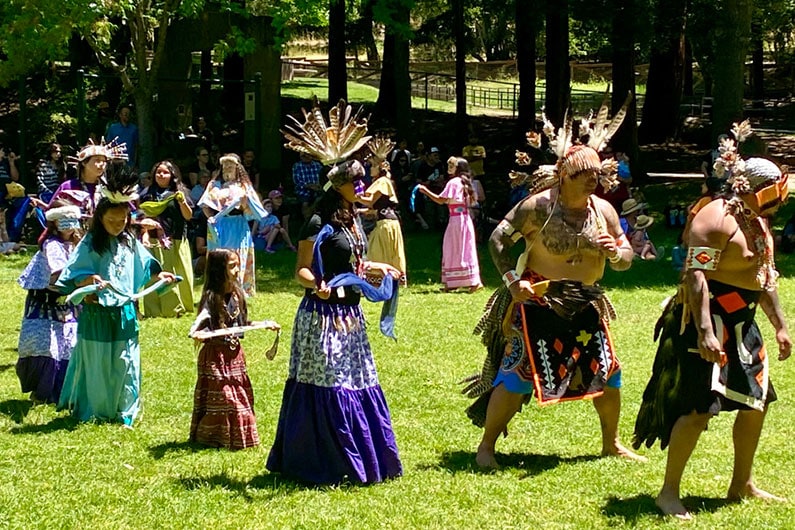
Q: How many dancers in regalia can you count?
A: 11